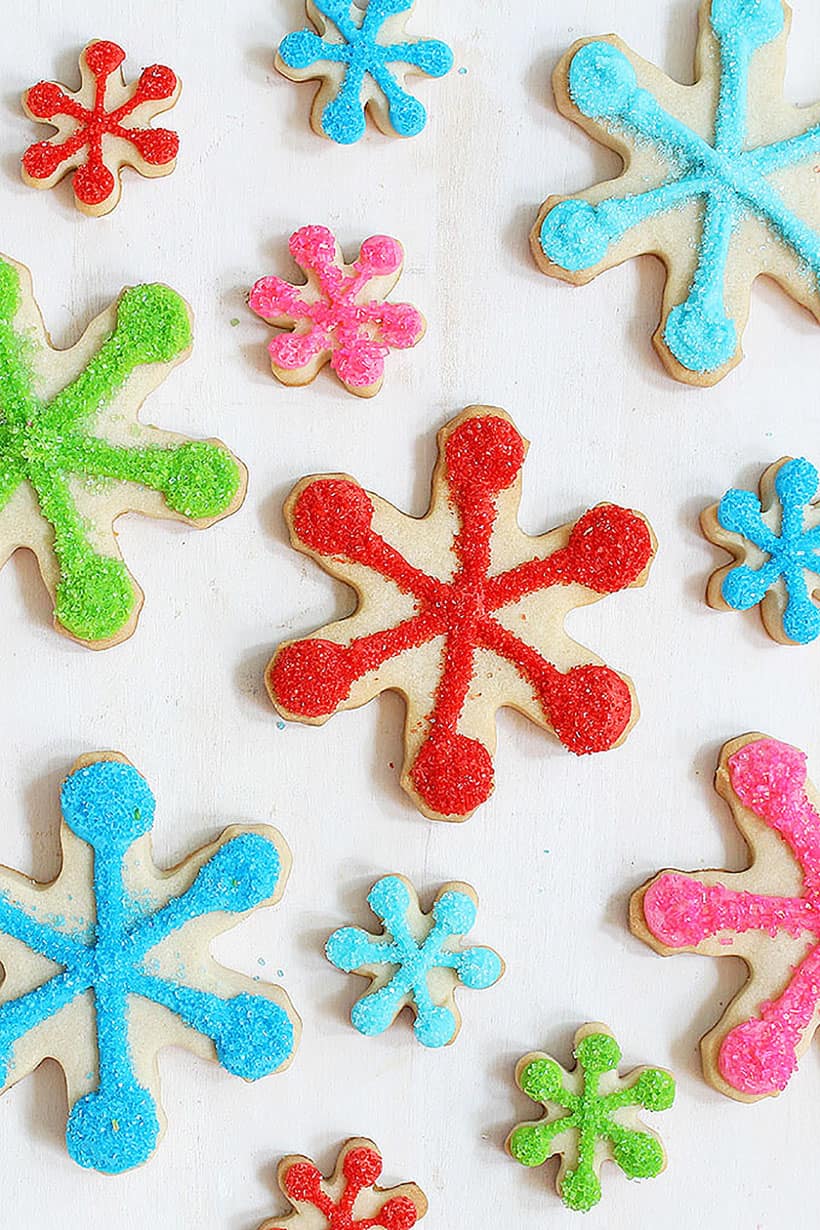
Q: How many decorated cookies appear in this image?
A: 12